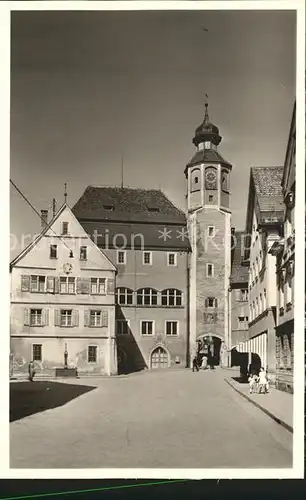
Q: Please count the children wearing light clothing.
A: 2